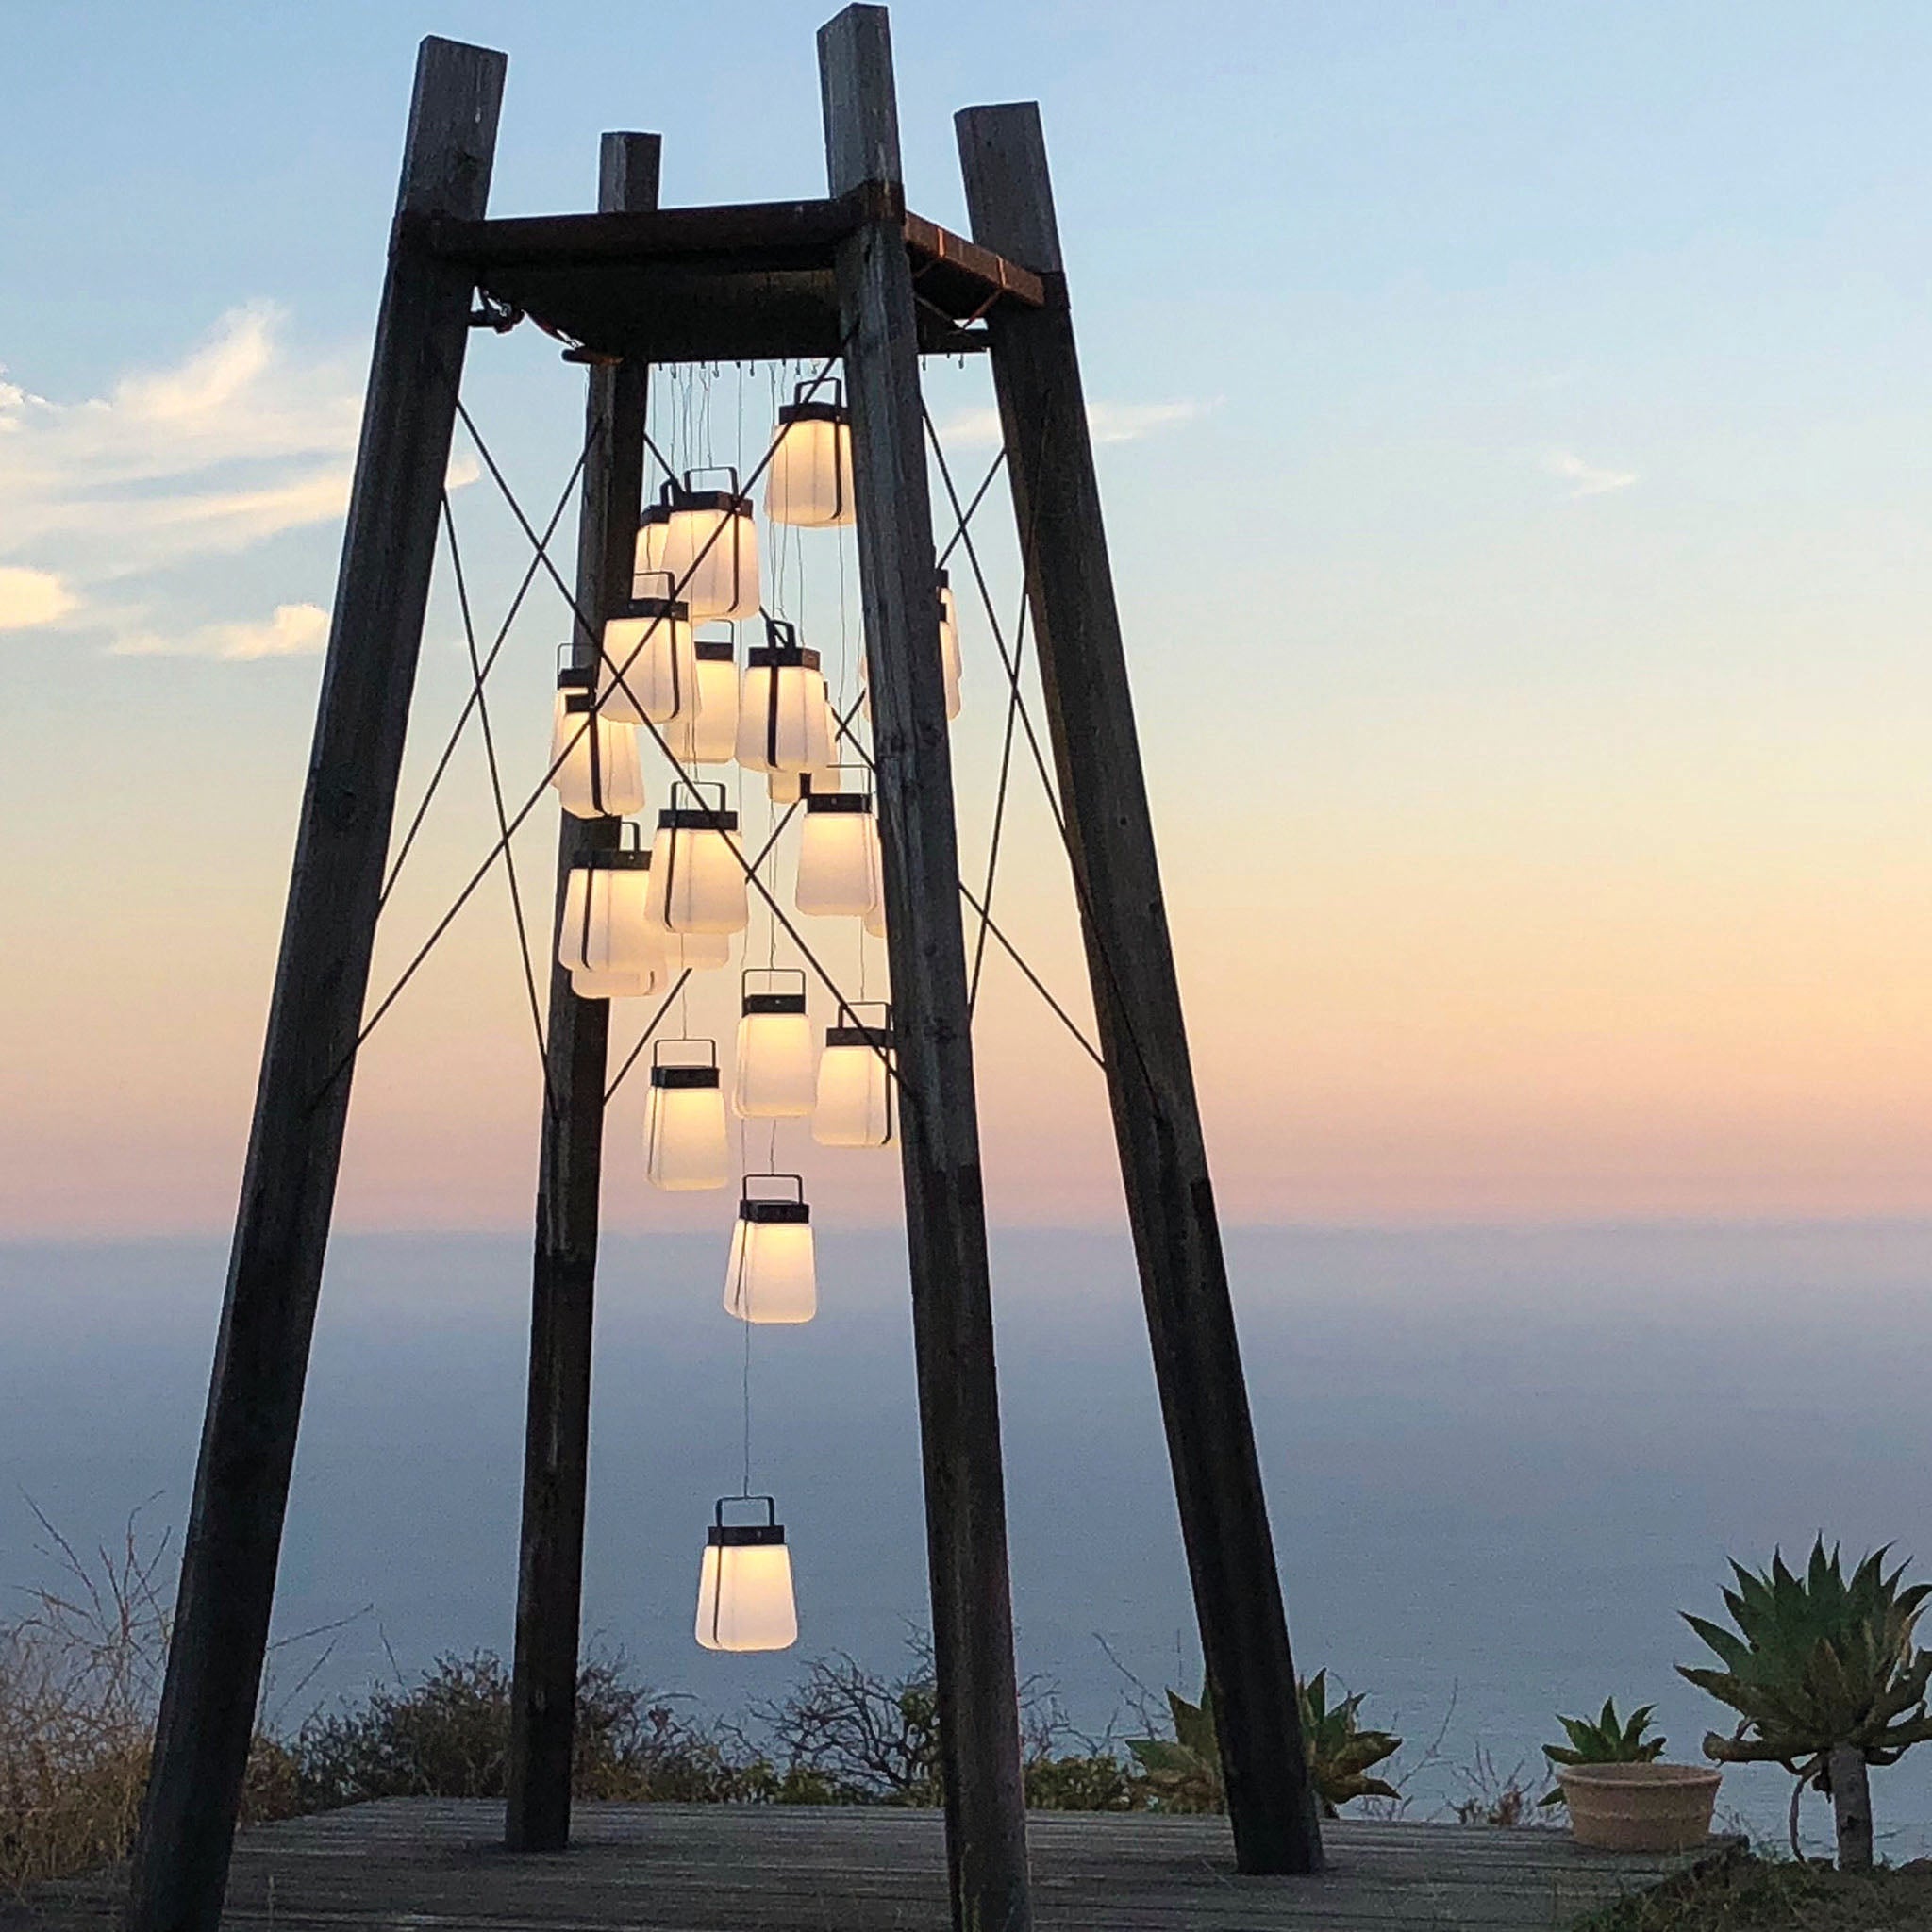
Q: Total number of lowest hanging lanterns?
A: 1